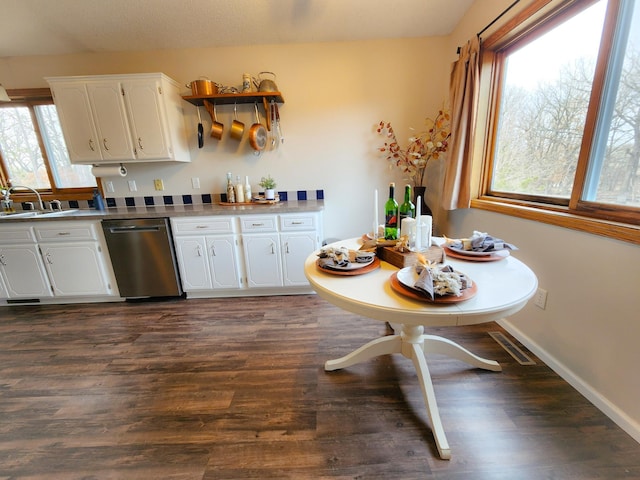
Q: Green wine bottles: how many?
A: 2